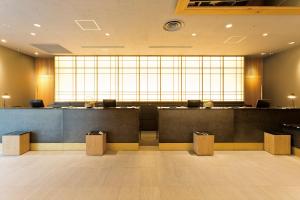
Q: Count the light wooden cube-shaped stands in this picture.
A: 4